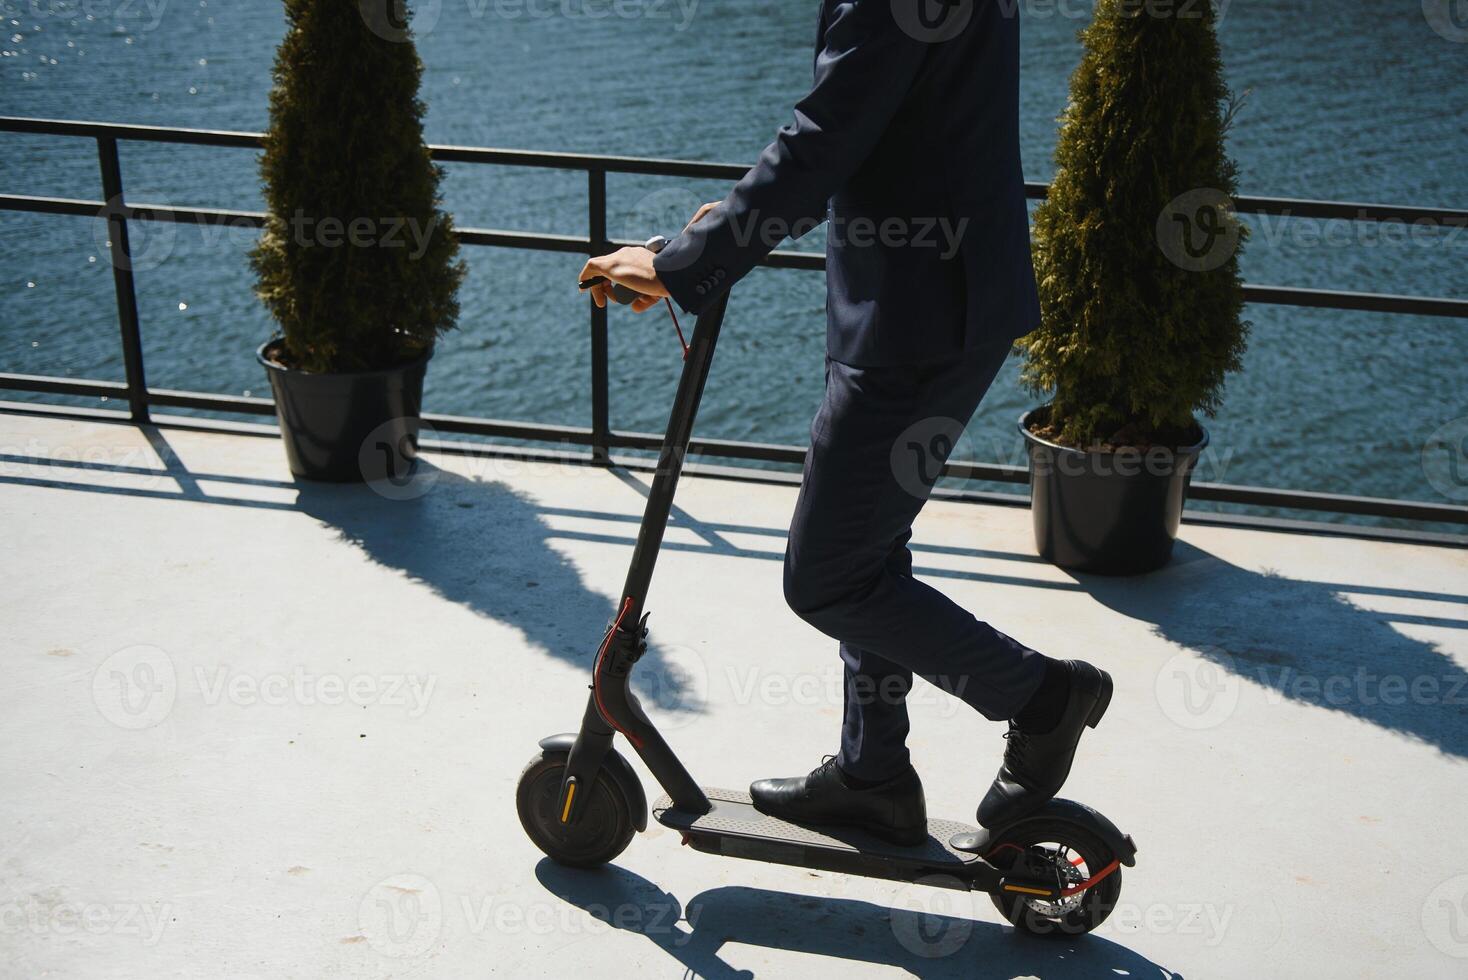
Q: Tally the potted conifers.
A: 2